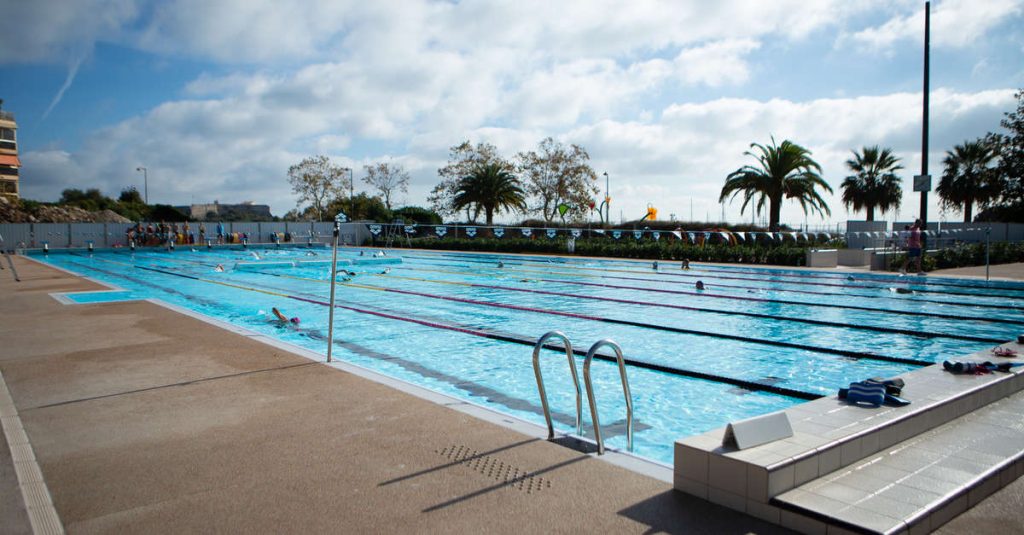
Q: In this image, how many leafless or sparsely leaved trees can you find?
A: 4